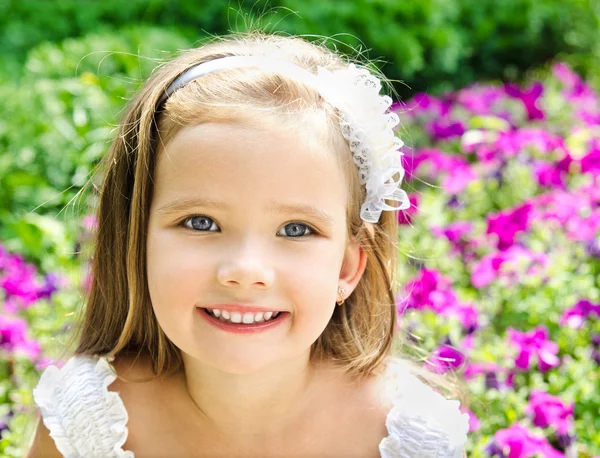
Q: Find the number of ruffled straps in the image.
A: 2